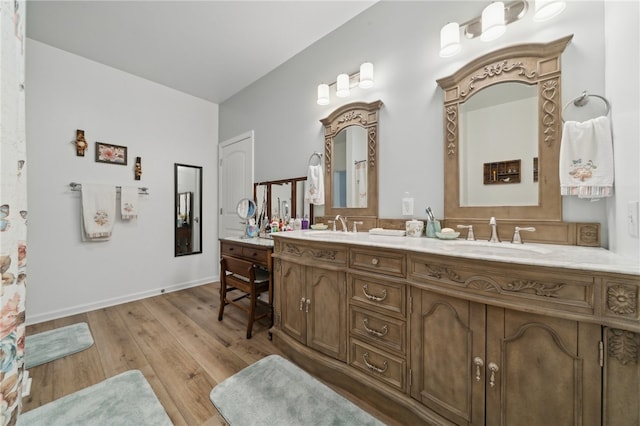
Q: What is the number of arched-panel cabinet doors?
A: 4